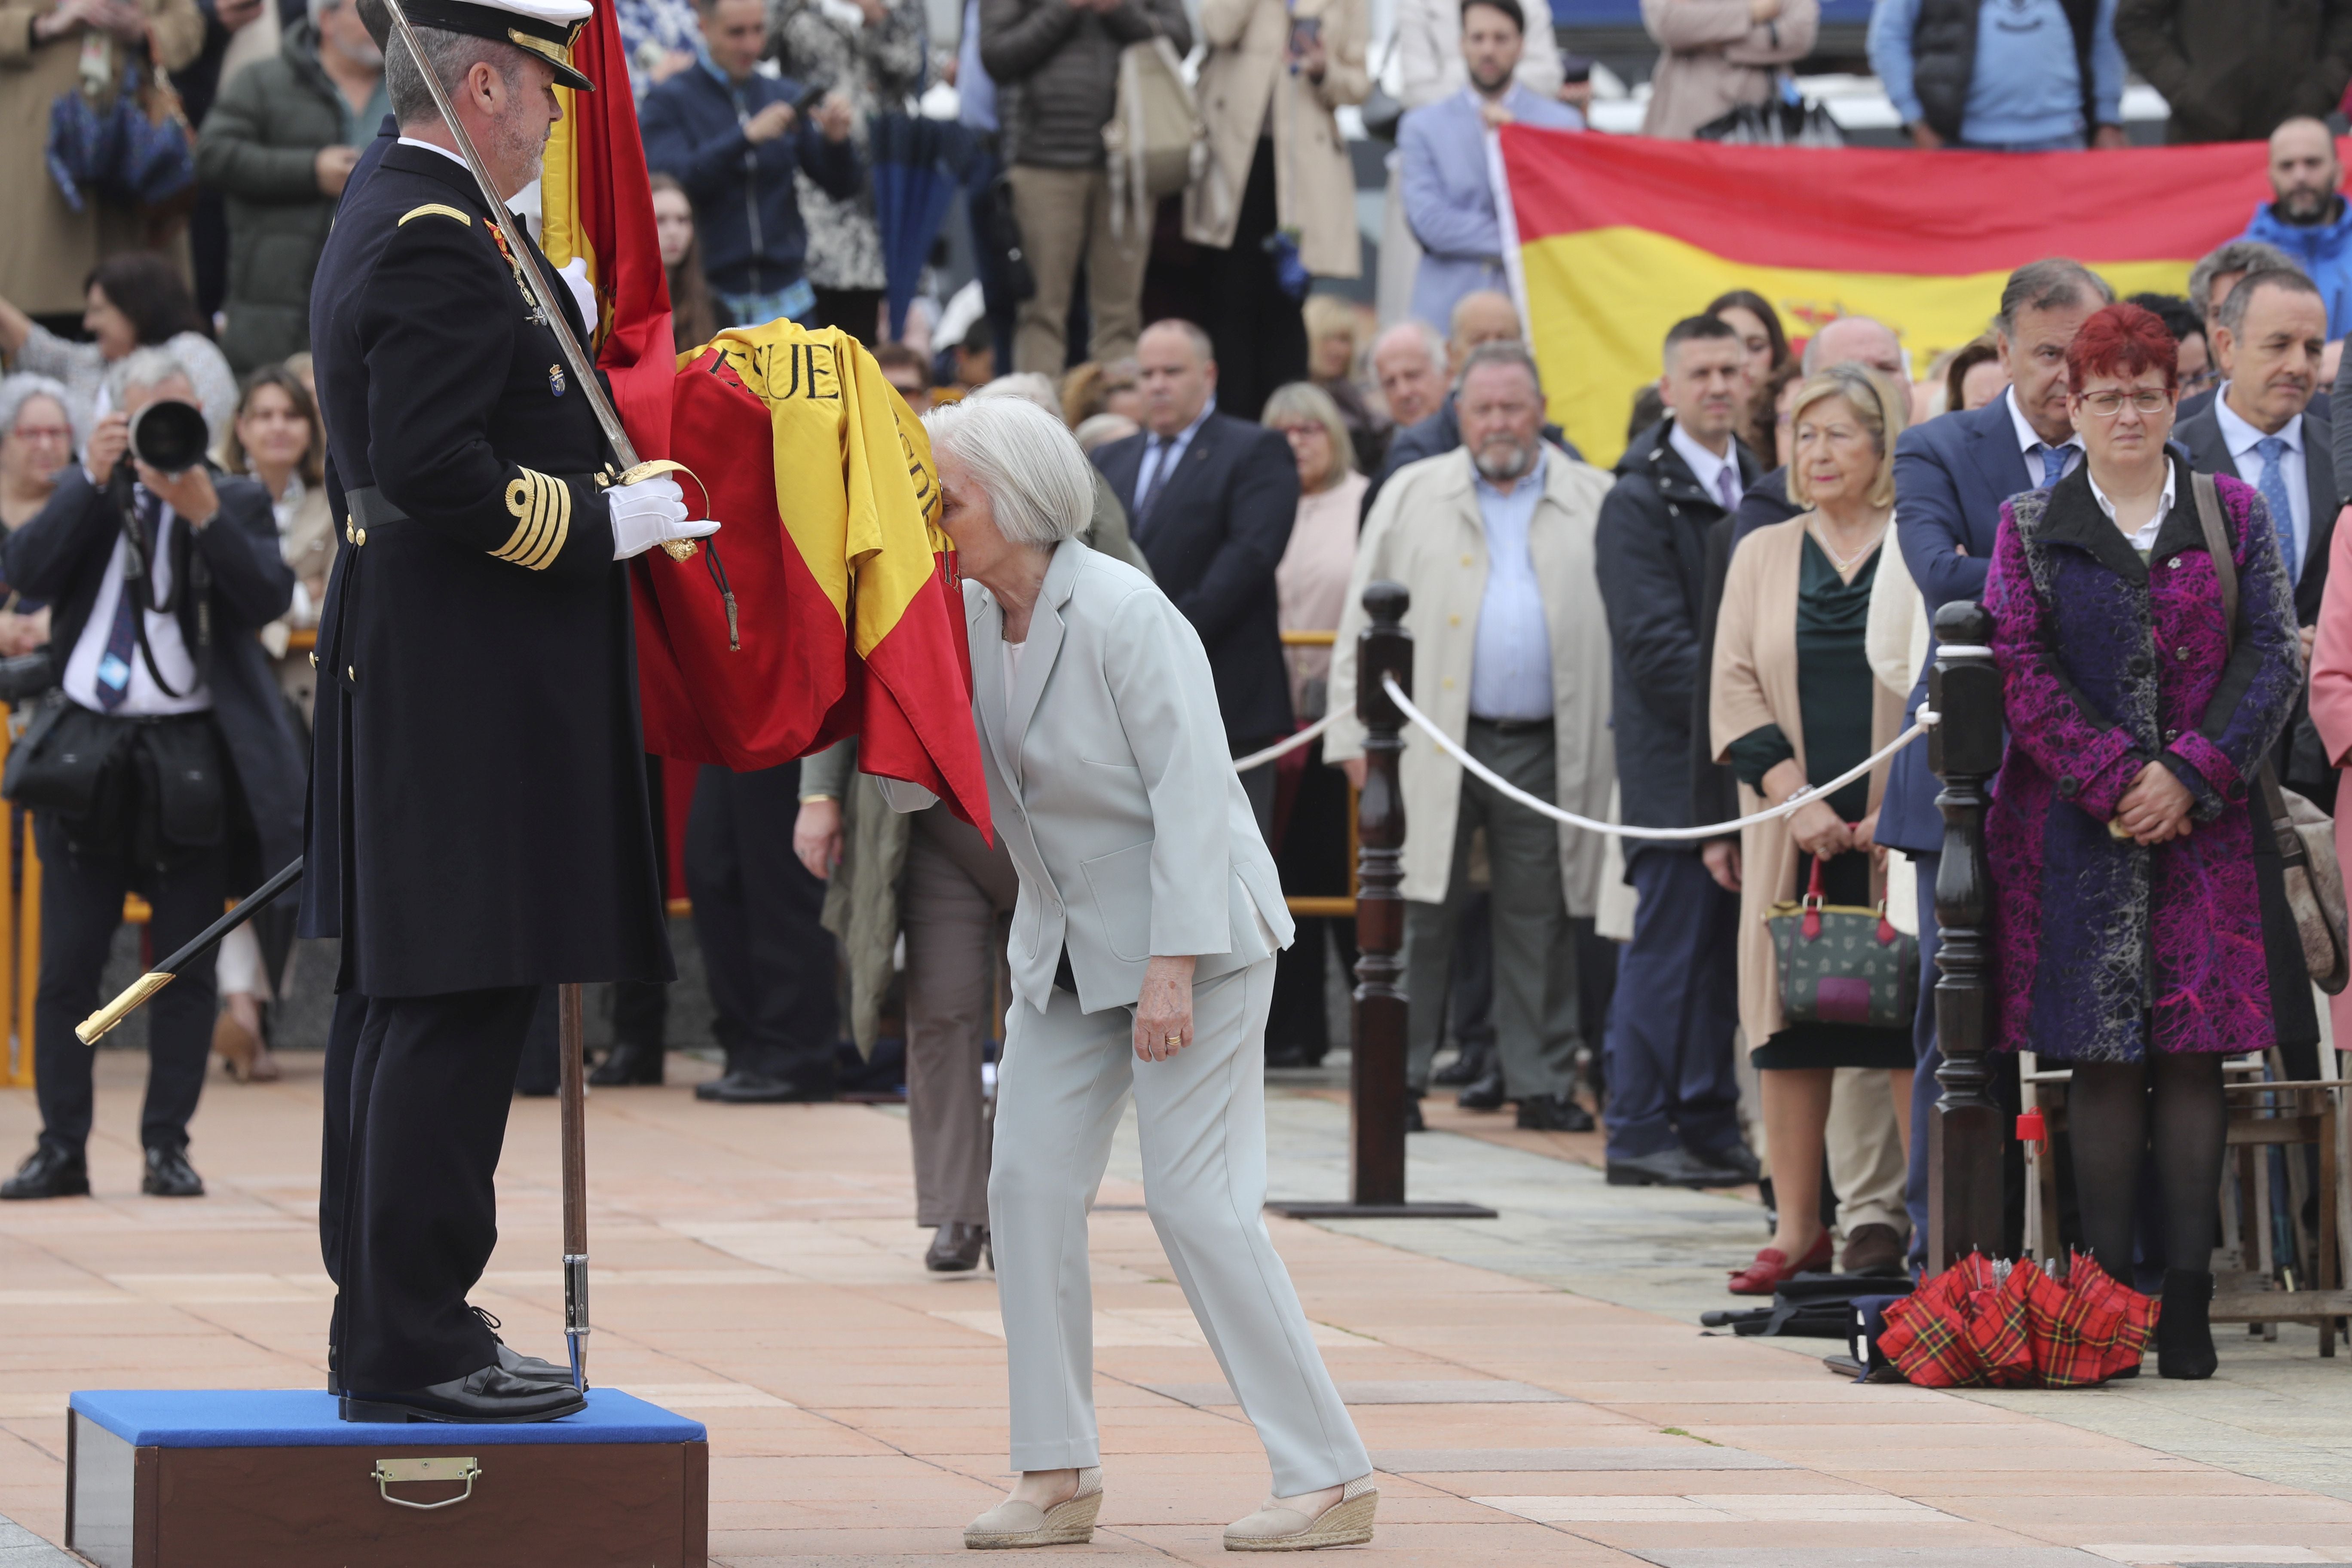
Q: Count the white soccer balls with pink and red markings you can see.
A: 0